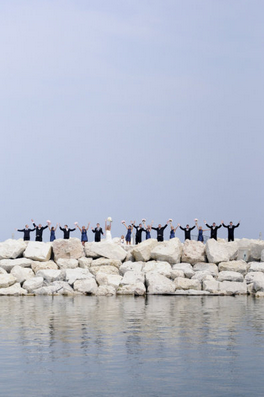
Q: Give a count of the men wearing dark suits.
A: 9